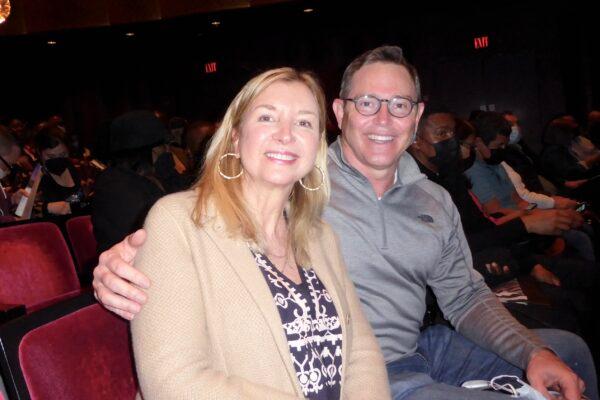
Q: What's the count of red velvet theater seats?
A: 3